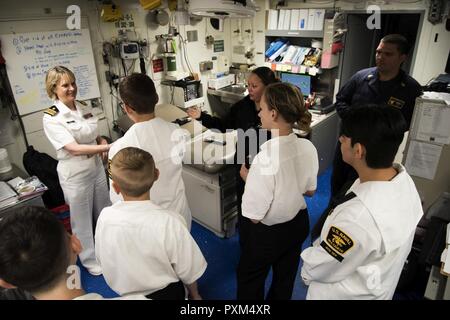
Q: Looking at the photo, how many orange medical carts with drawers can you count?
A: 0